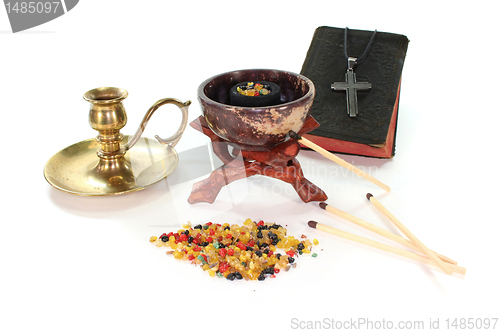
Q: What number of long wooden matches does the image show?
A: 4